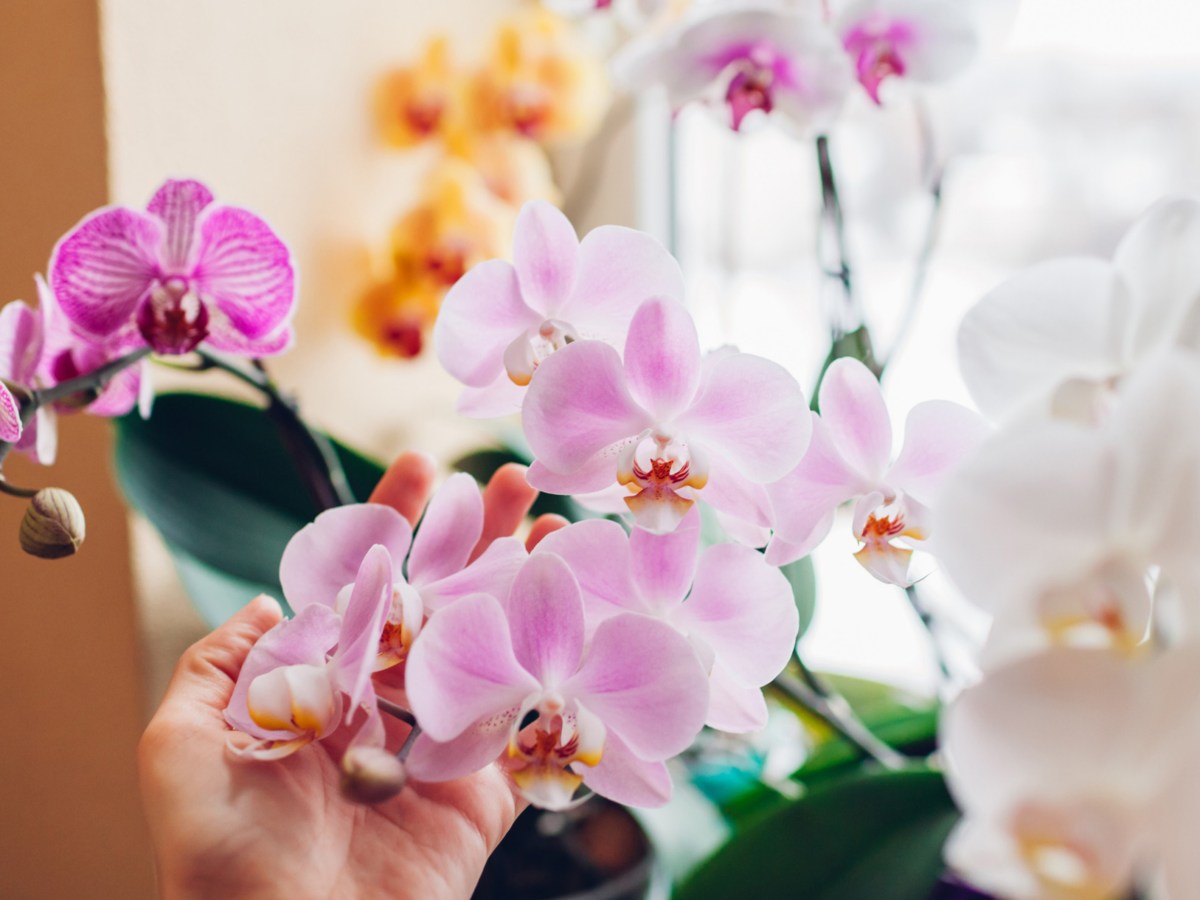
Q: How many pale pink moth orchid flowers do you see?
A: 7